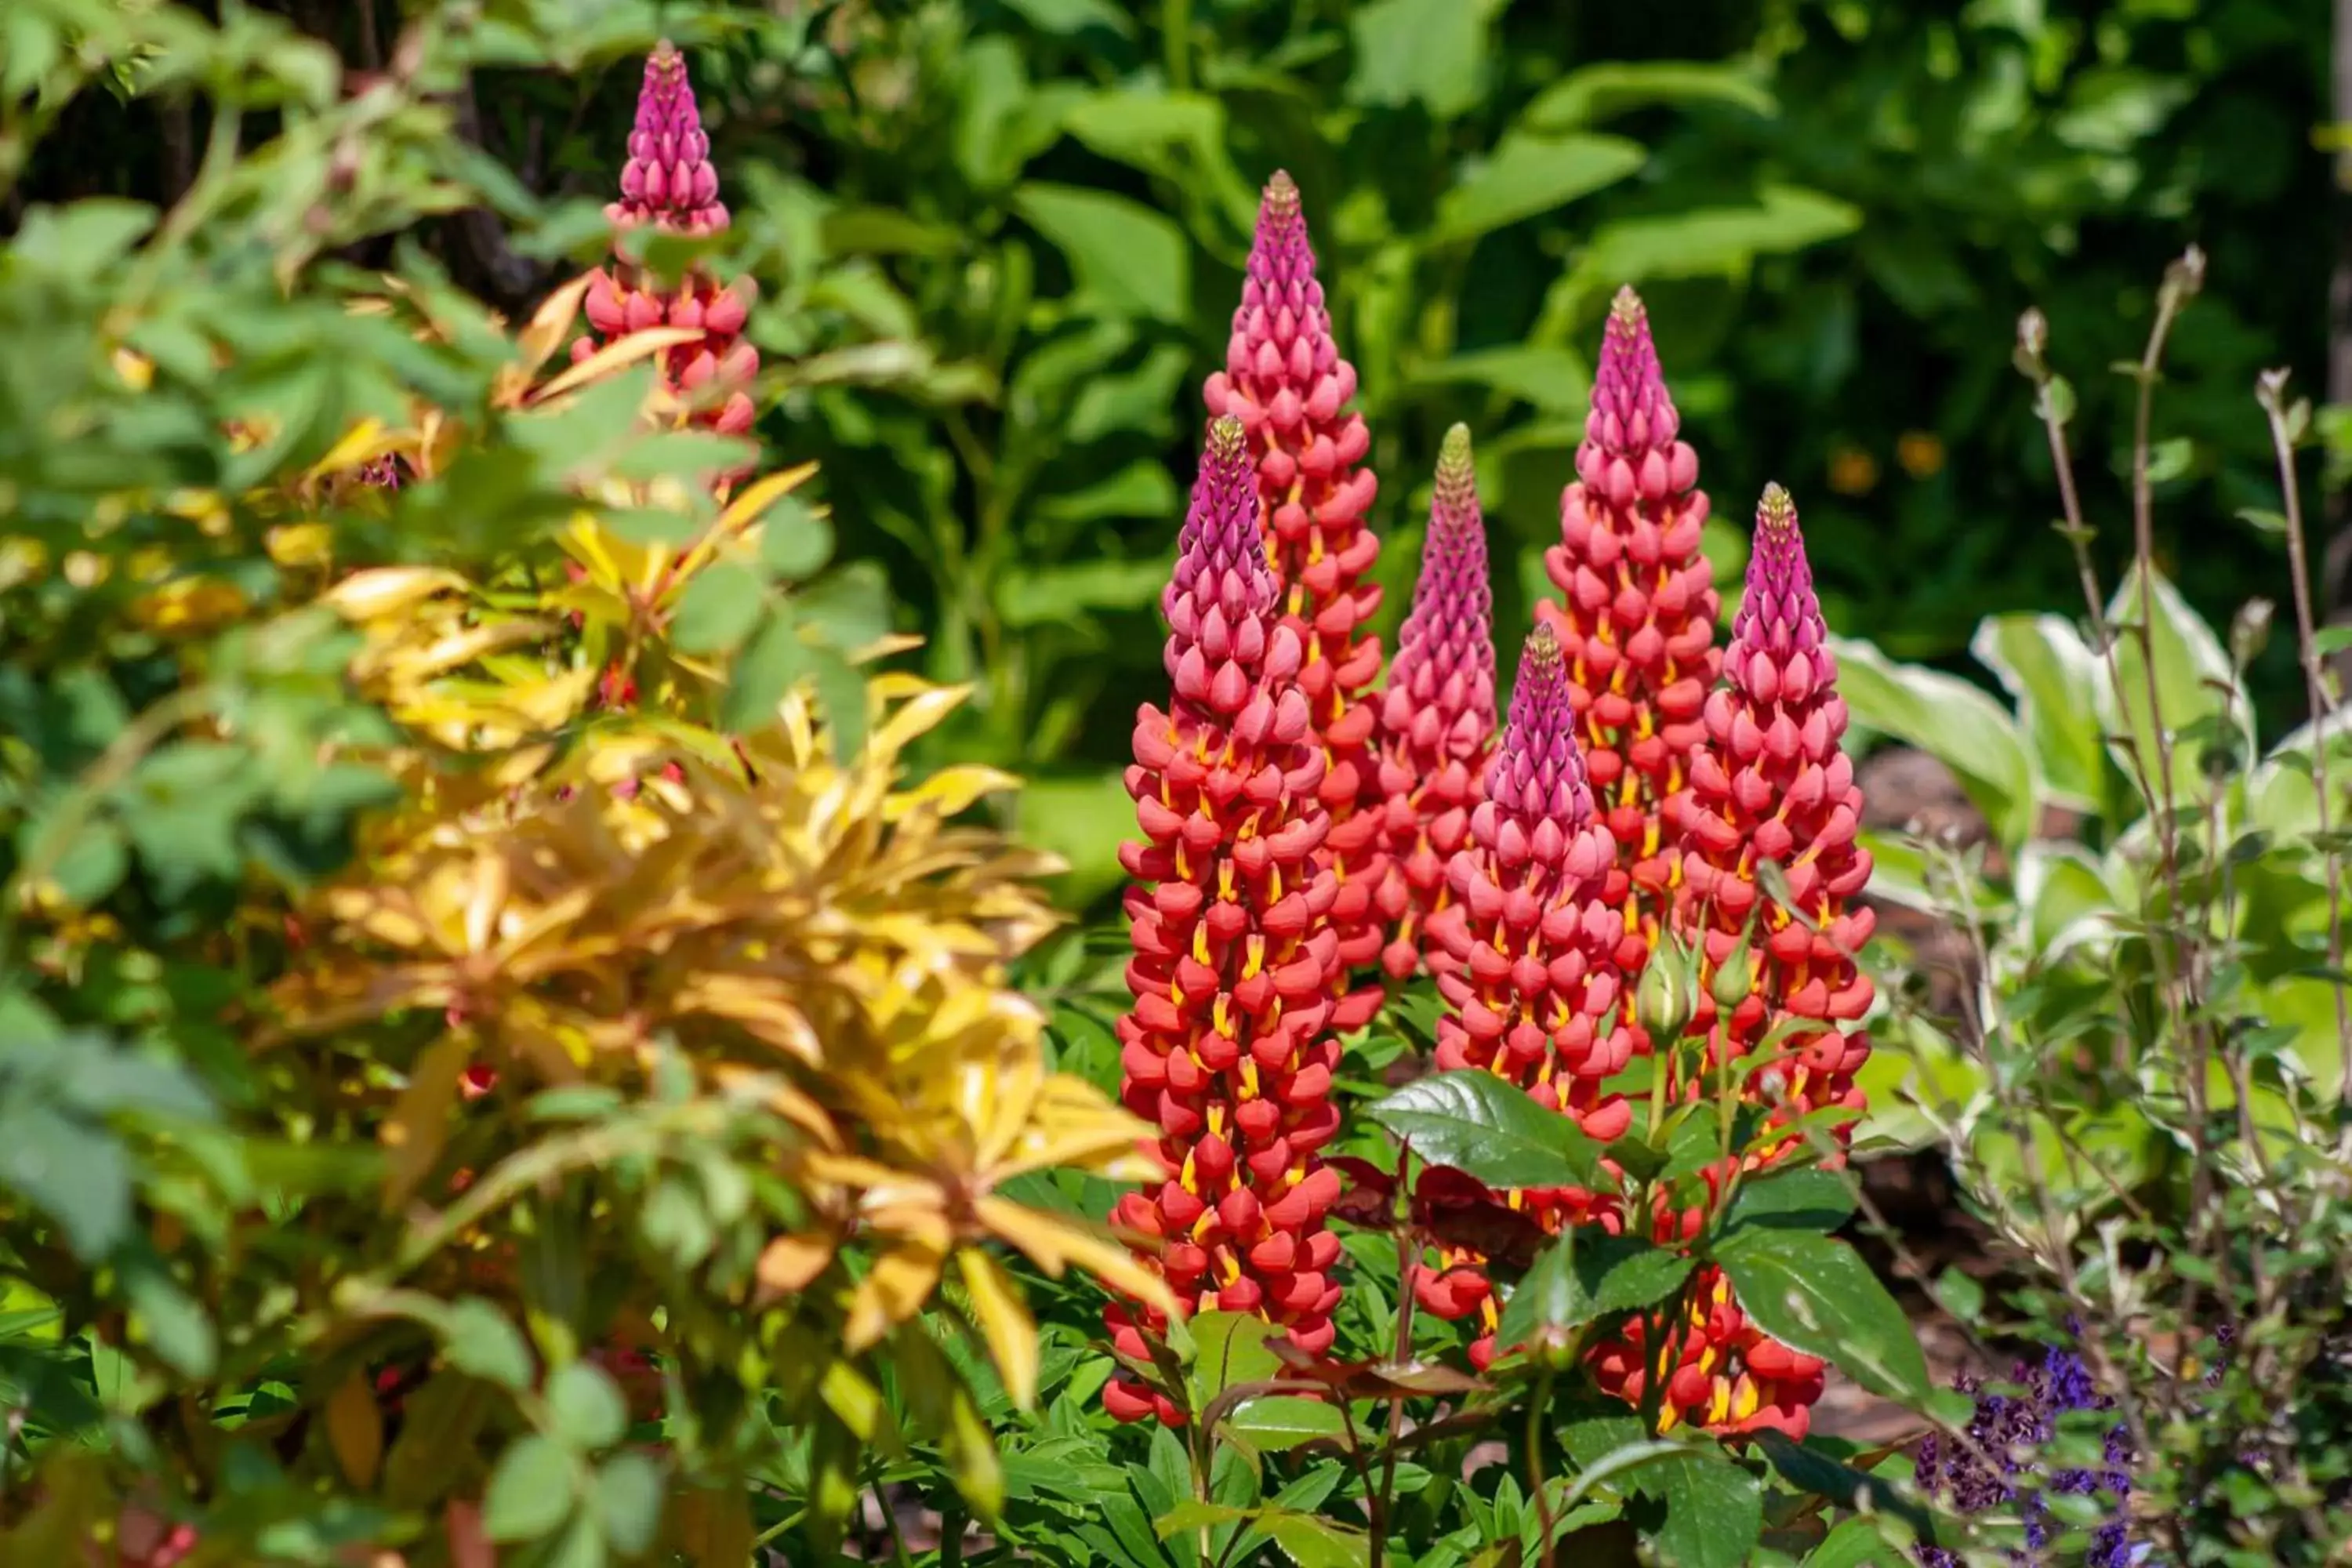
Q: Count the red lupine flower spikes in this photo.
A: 7